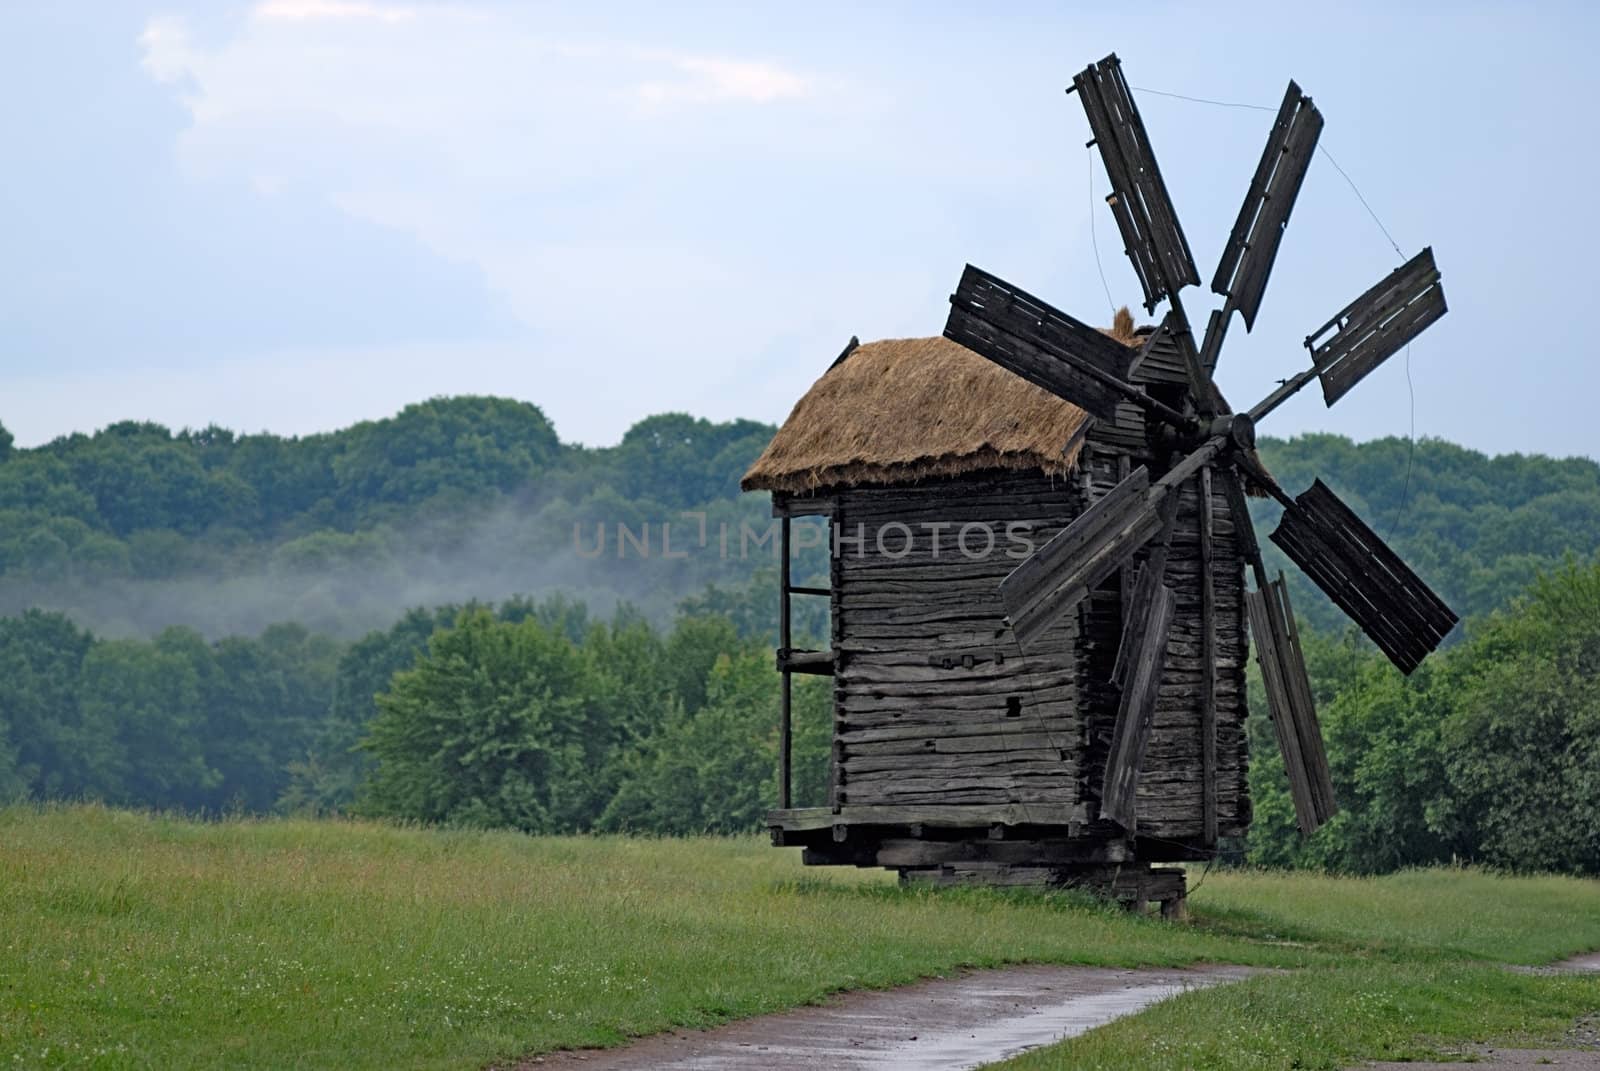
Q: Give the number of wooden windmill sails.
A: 8